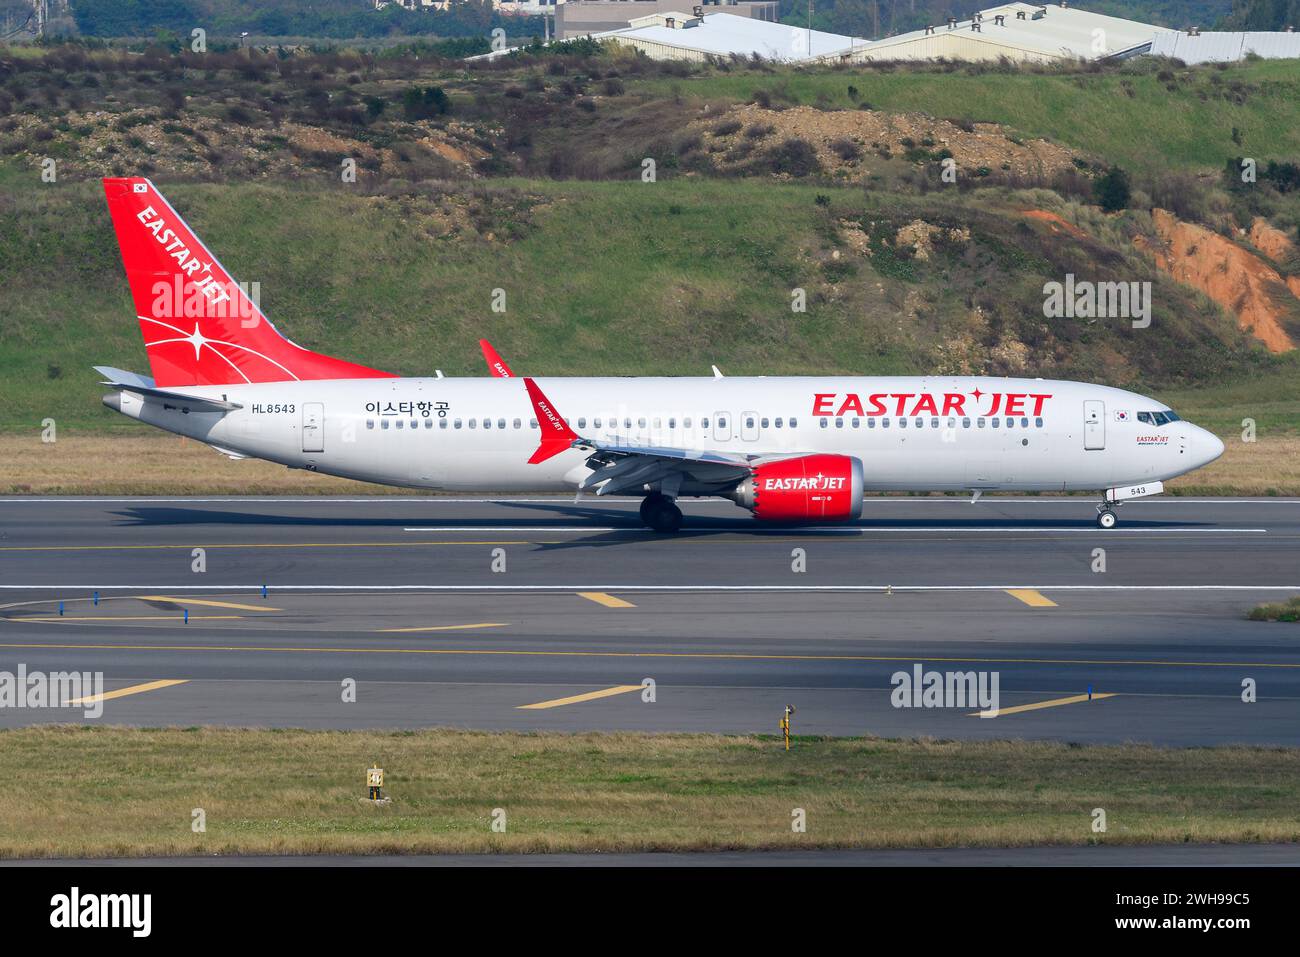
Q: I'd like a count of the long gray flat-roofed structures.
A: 1